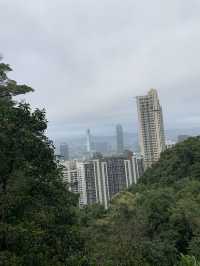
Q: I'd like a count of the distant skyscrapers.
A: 2